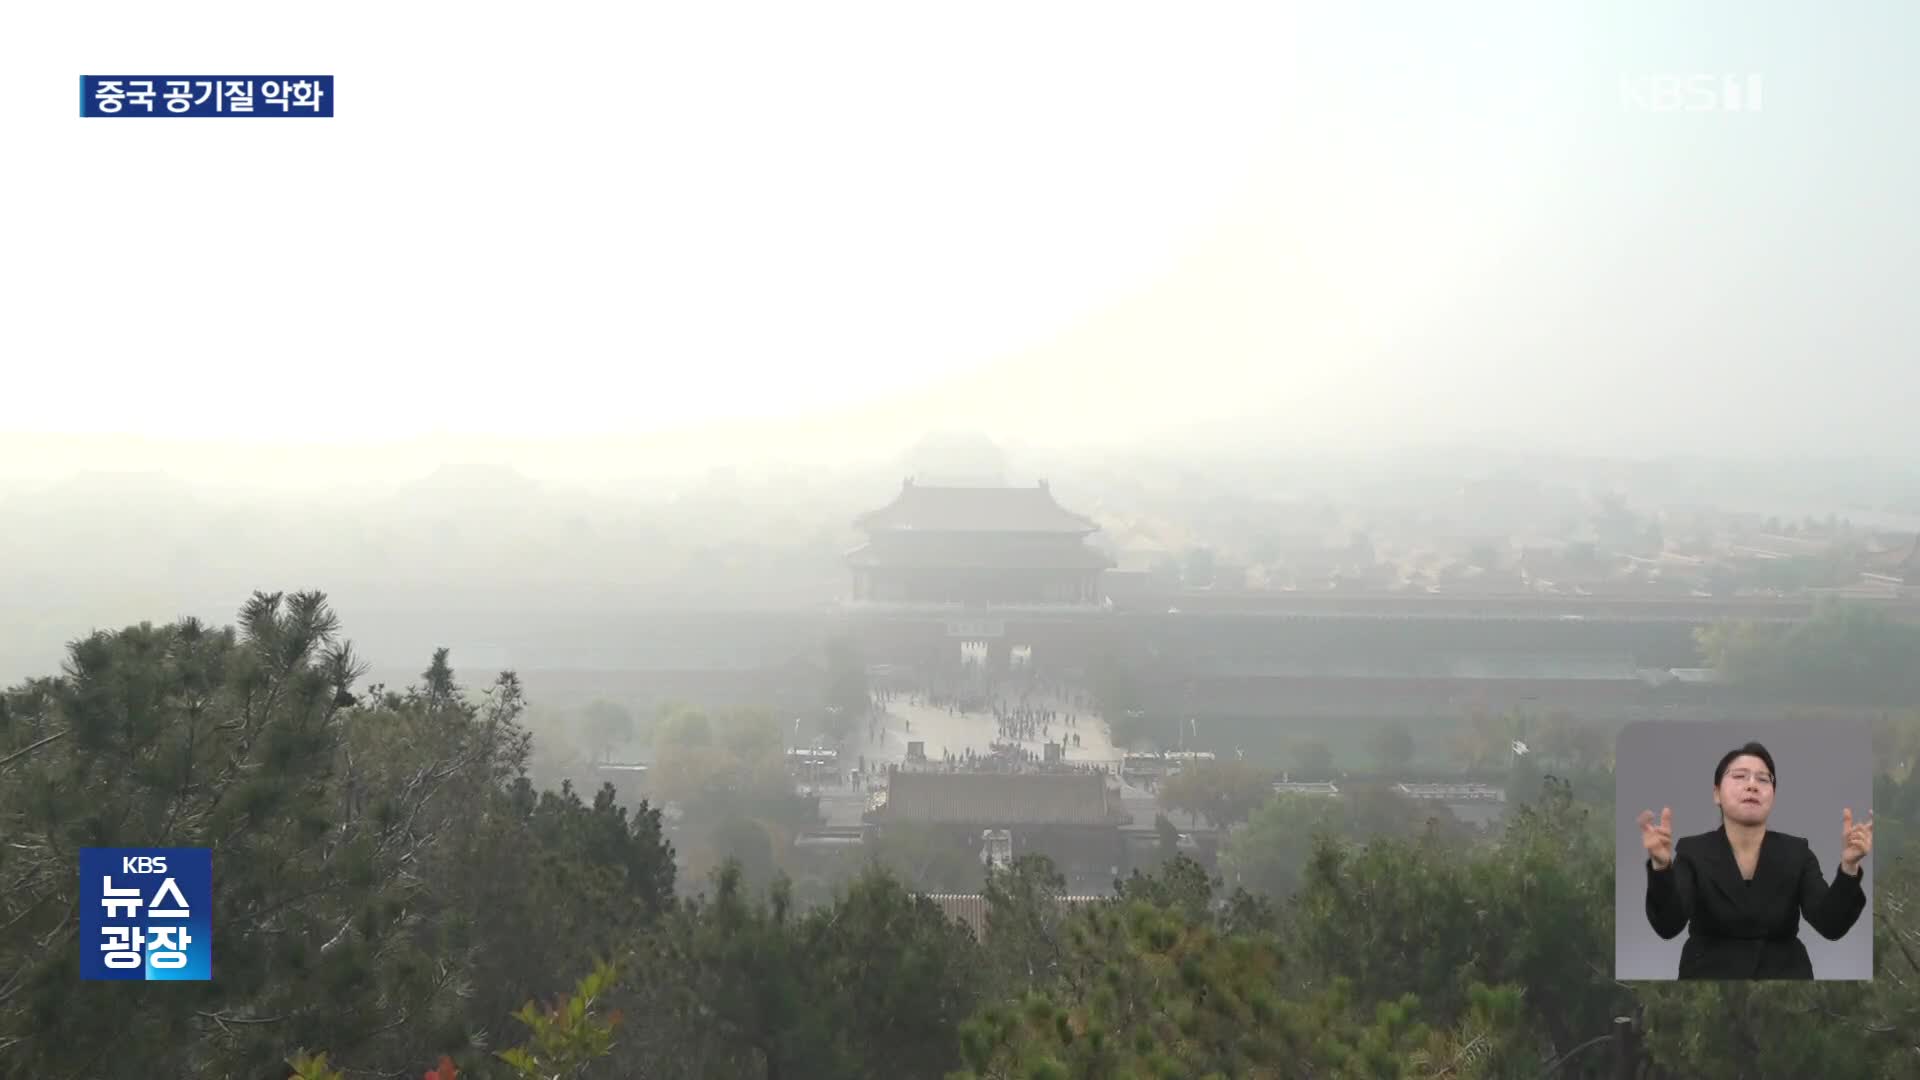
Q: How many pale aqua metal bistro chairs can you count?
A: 0